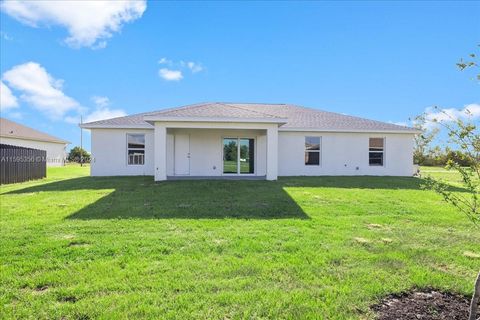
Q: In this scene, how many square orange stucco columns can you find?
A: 0